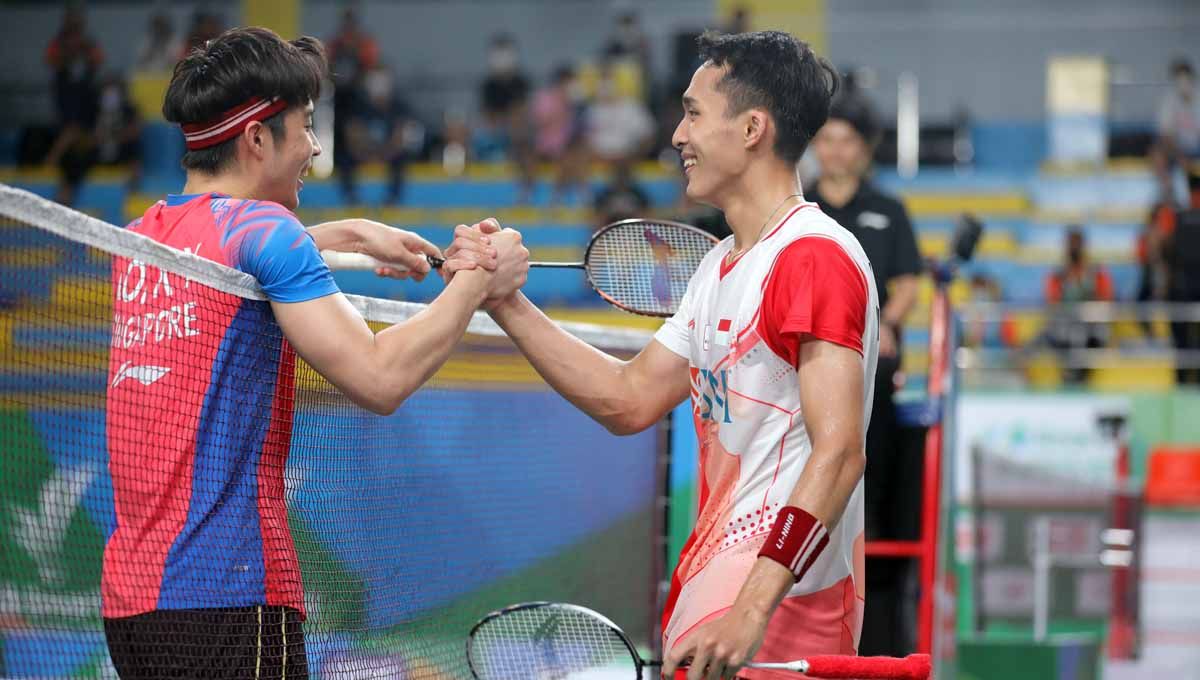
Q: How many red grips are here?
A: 1